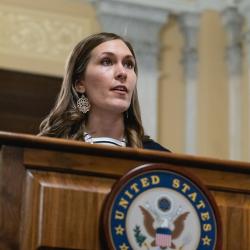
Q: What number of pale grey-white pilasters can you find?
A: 3